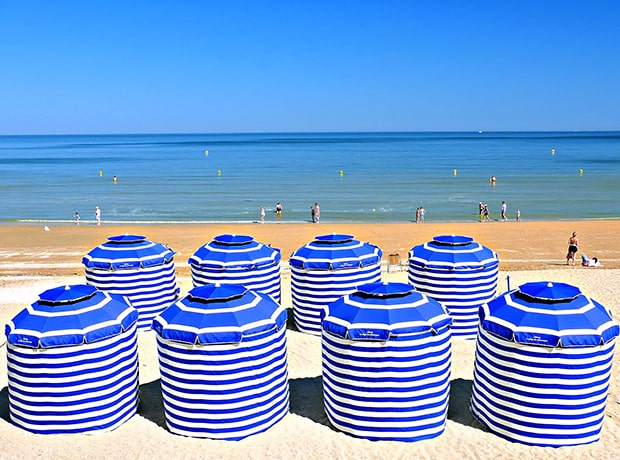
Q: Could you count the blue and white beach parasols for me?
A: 8